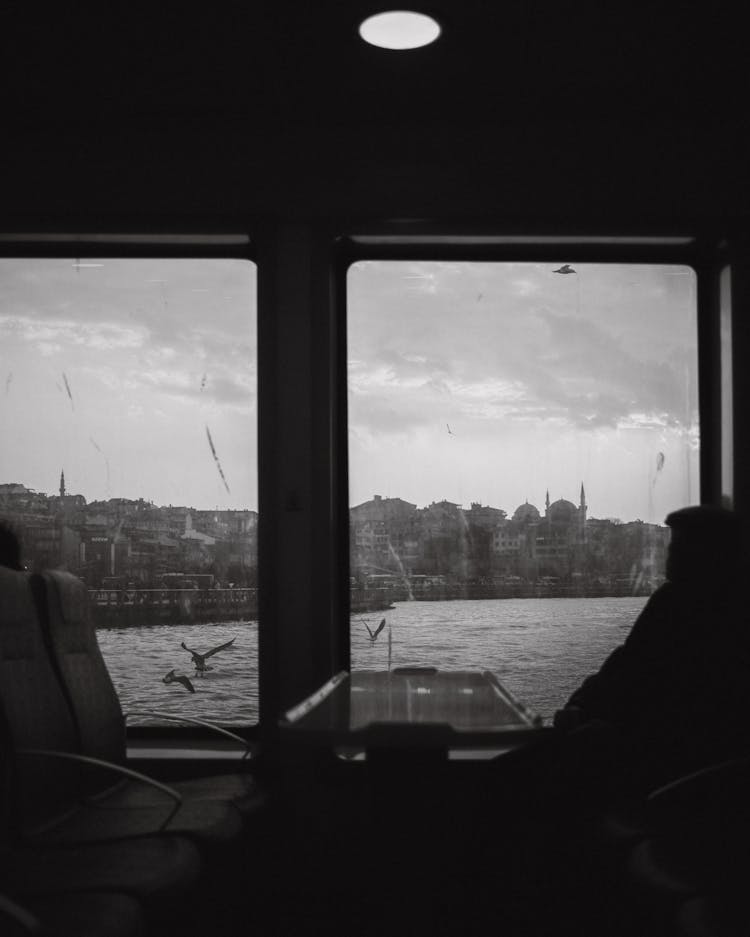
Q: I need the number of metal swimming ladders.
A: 0